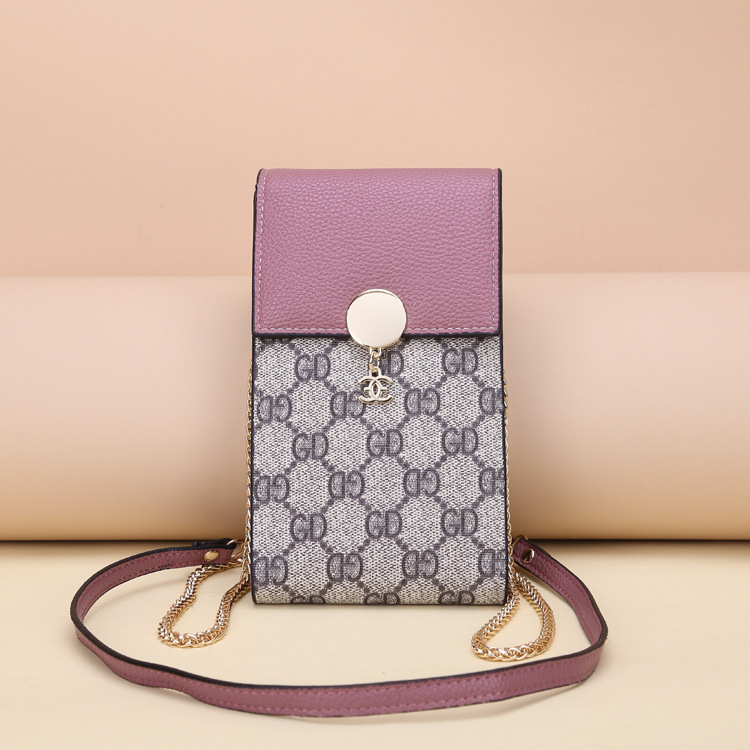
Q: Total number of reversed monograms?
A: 12